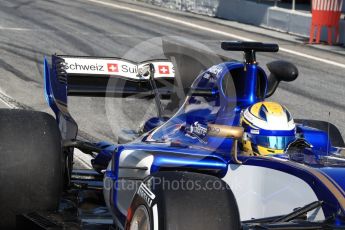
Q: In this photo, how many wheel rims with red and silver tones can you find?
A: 1